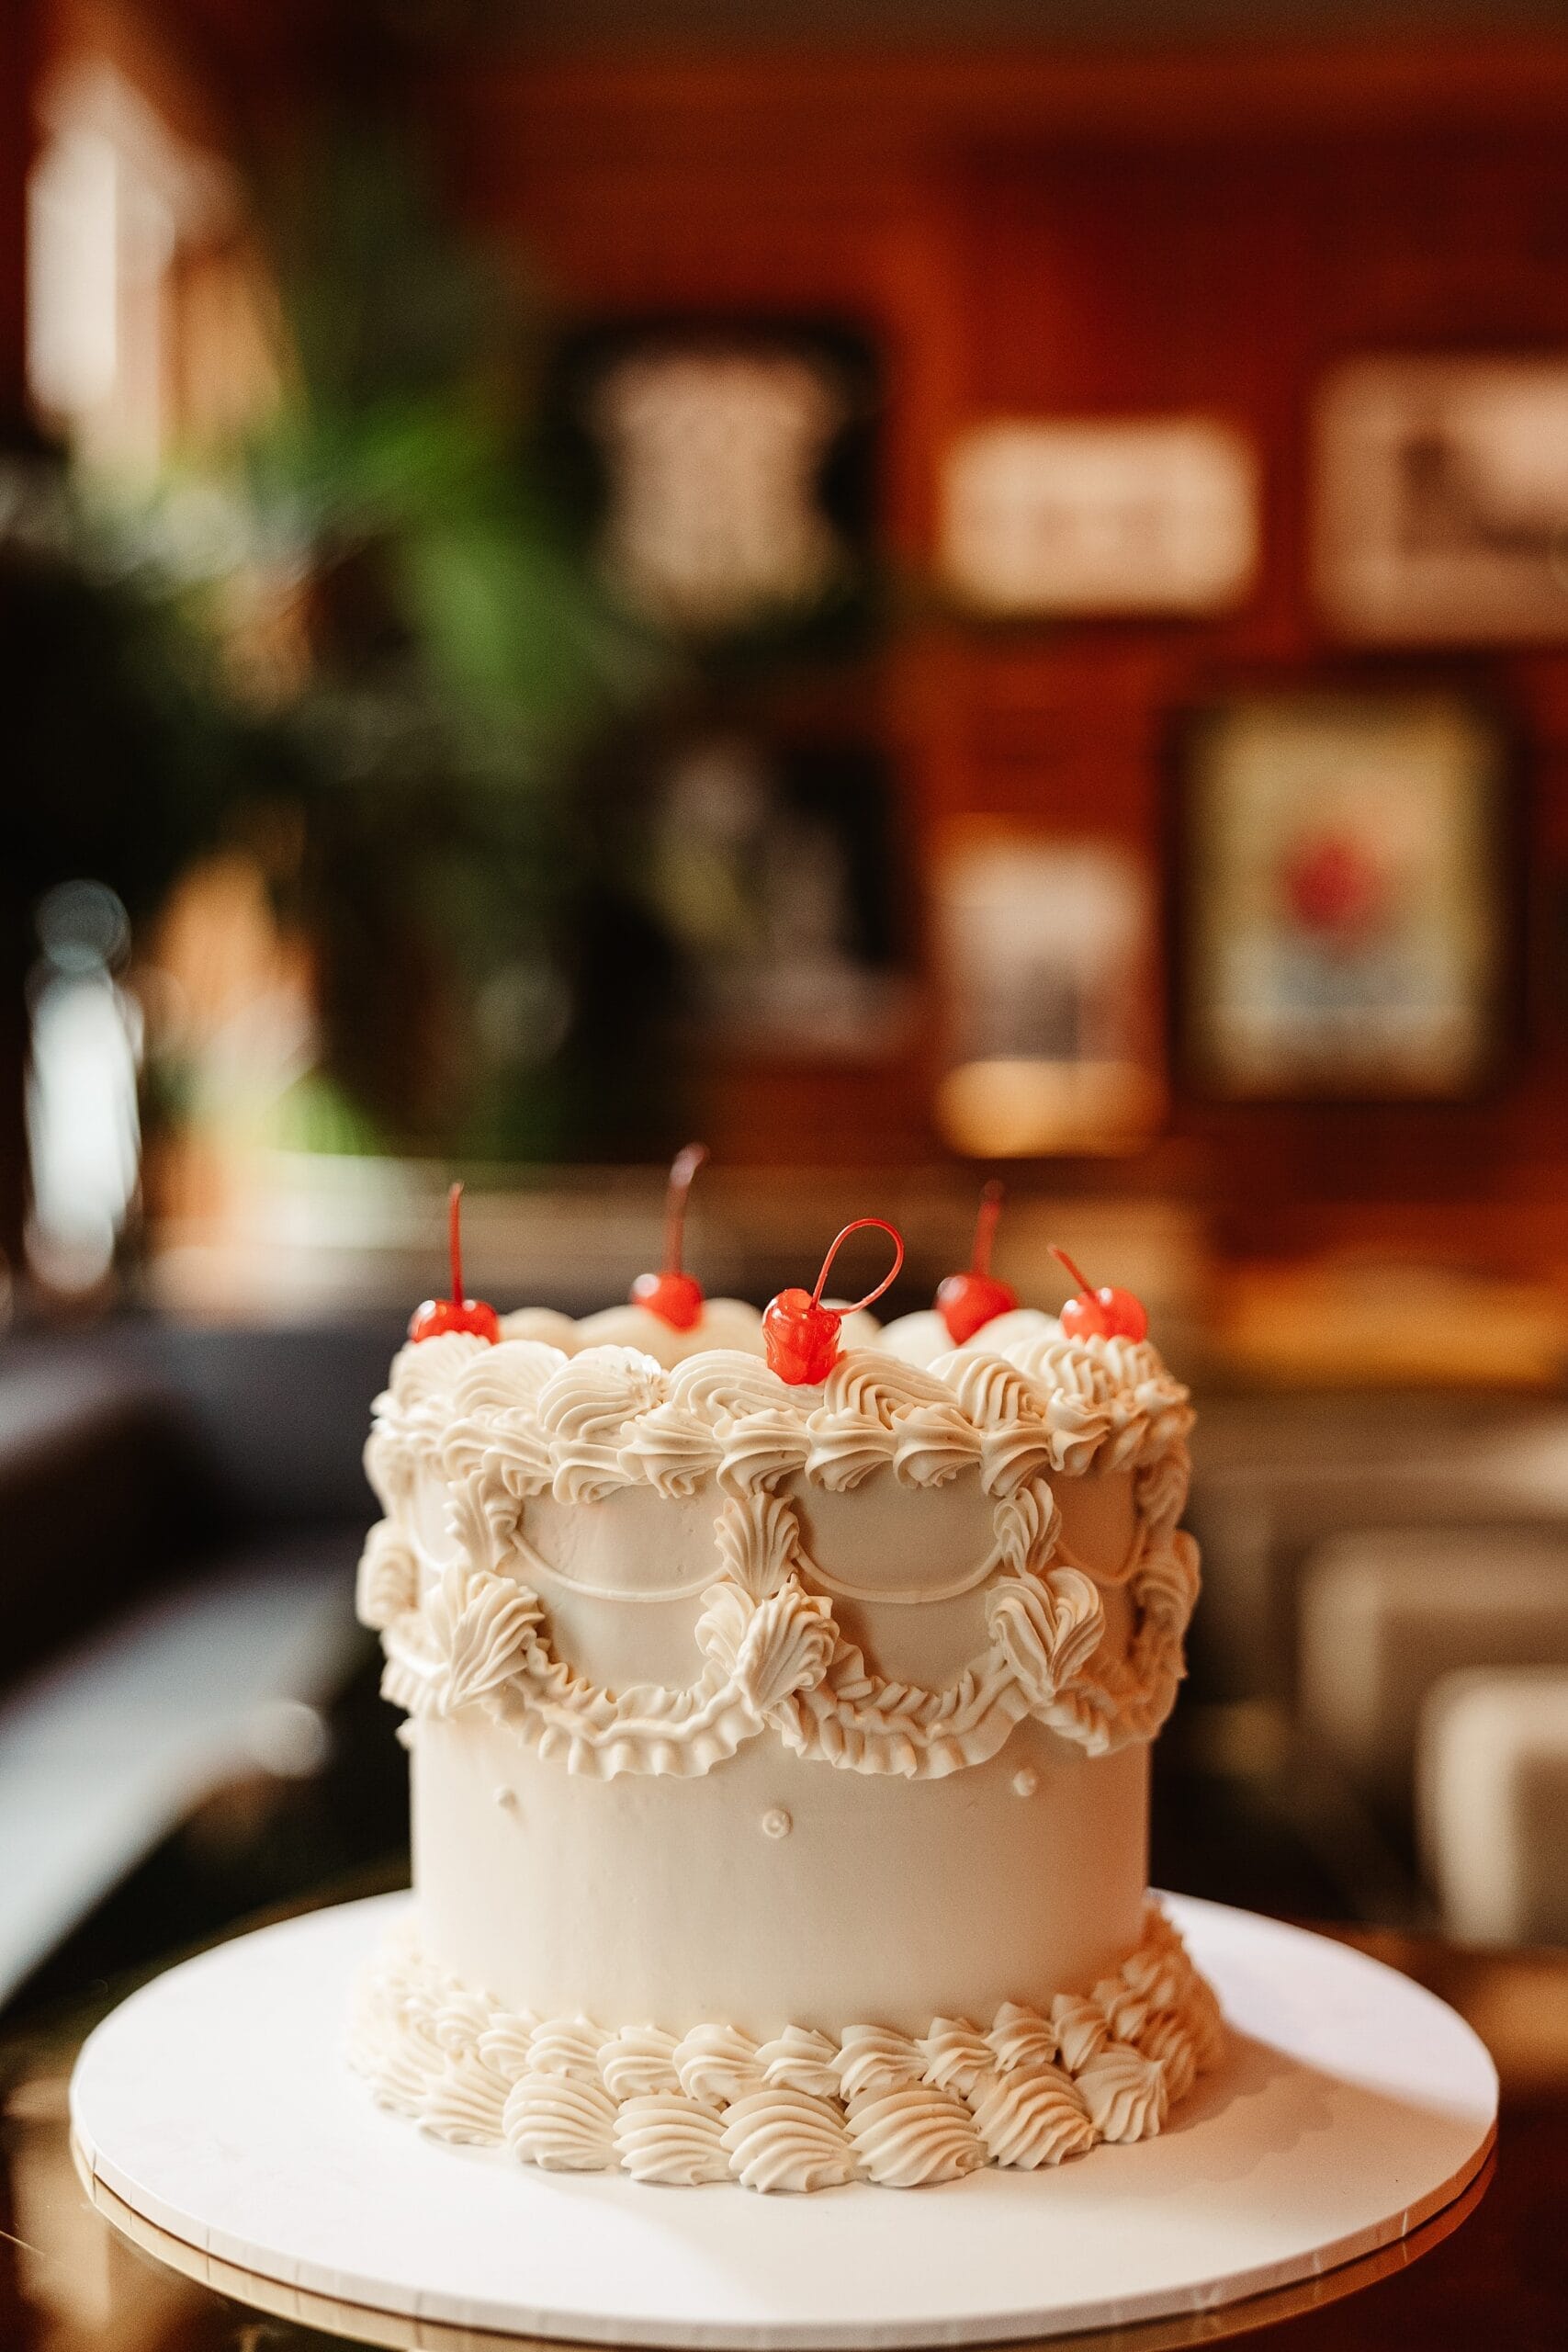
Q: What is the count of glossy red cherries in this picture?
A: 5